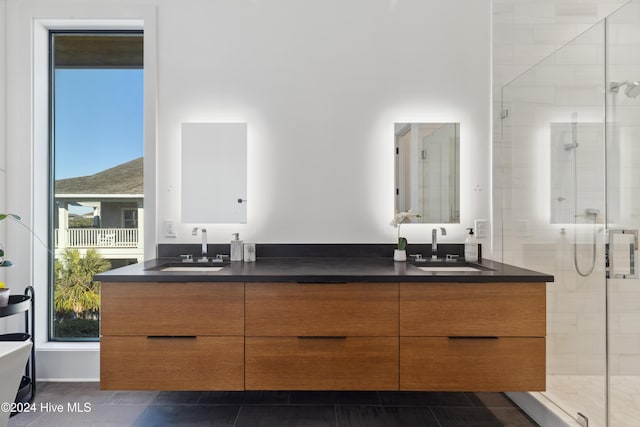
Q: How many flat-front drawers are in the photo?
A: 6